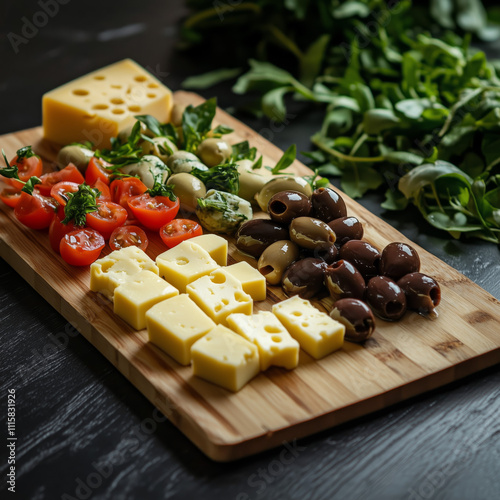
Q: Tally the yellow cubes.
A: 10